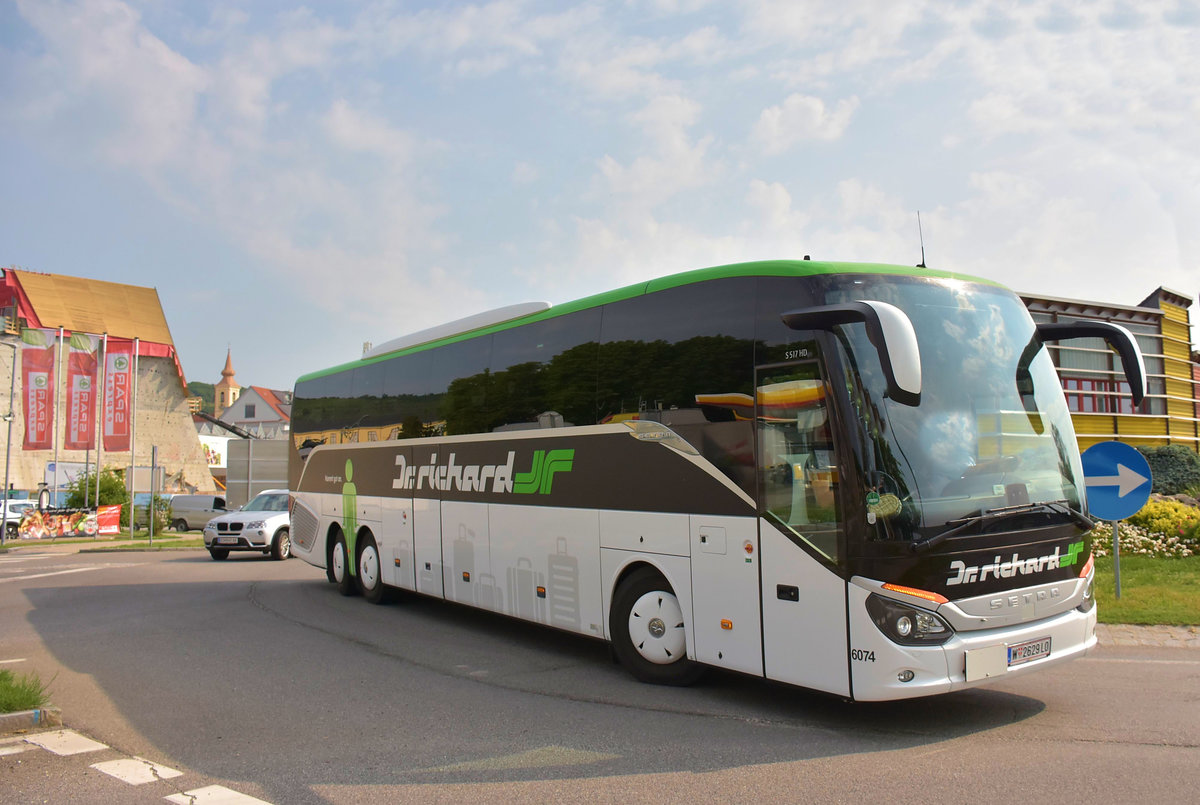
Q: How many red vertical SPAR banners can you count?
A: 3